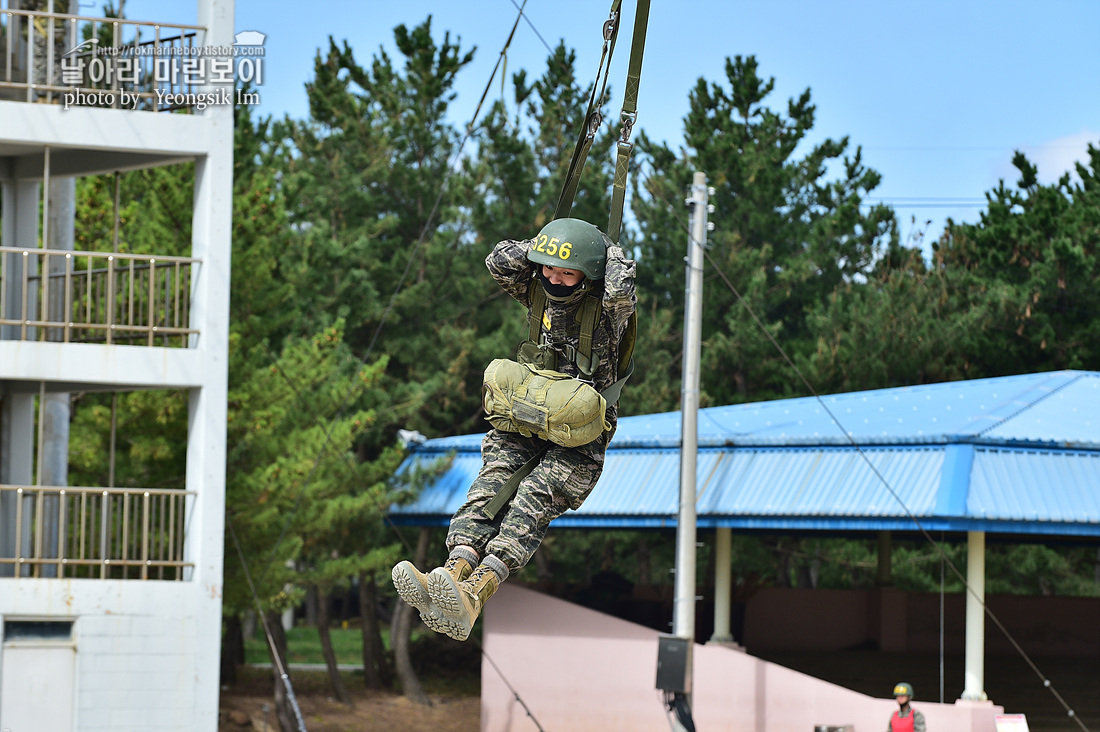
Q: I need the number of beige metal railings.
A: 3